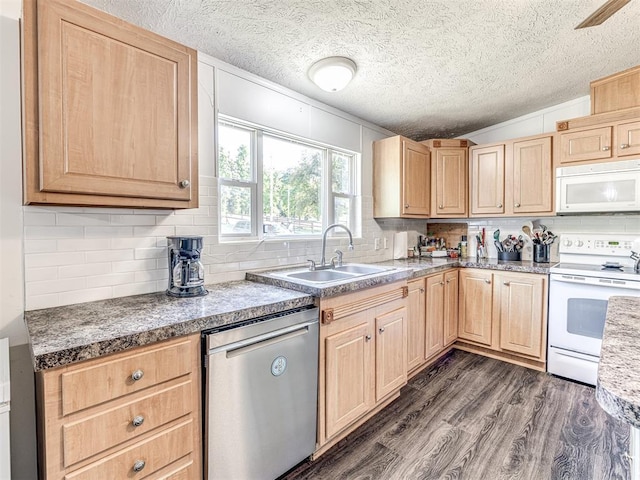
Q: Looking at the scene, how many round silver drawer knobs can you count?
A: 3